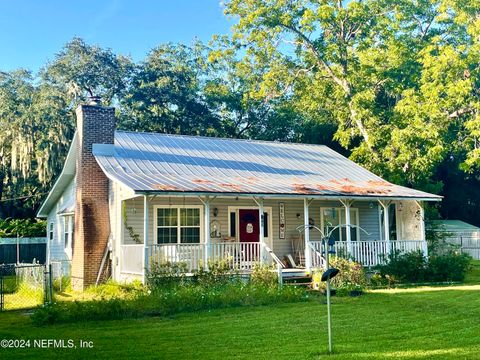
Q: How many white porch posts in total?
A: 7